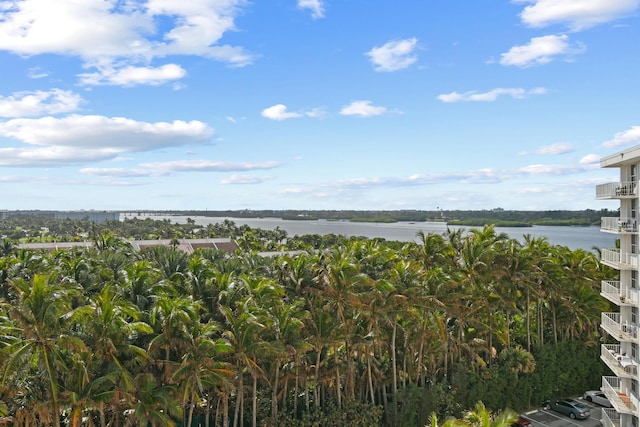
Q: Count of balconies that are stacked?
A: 8